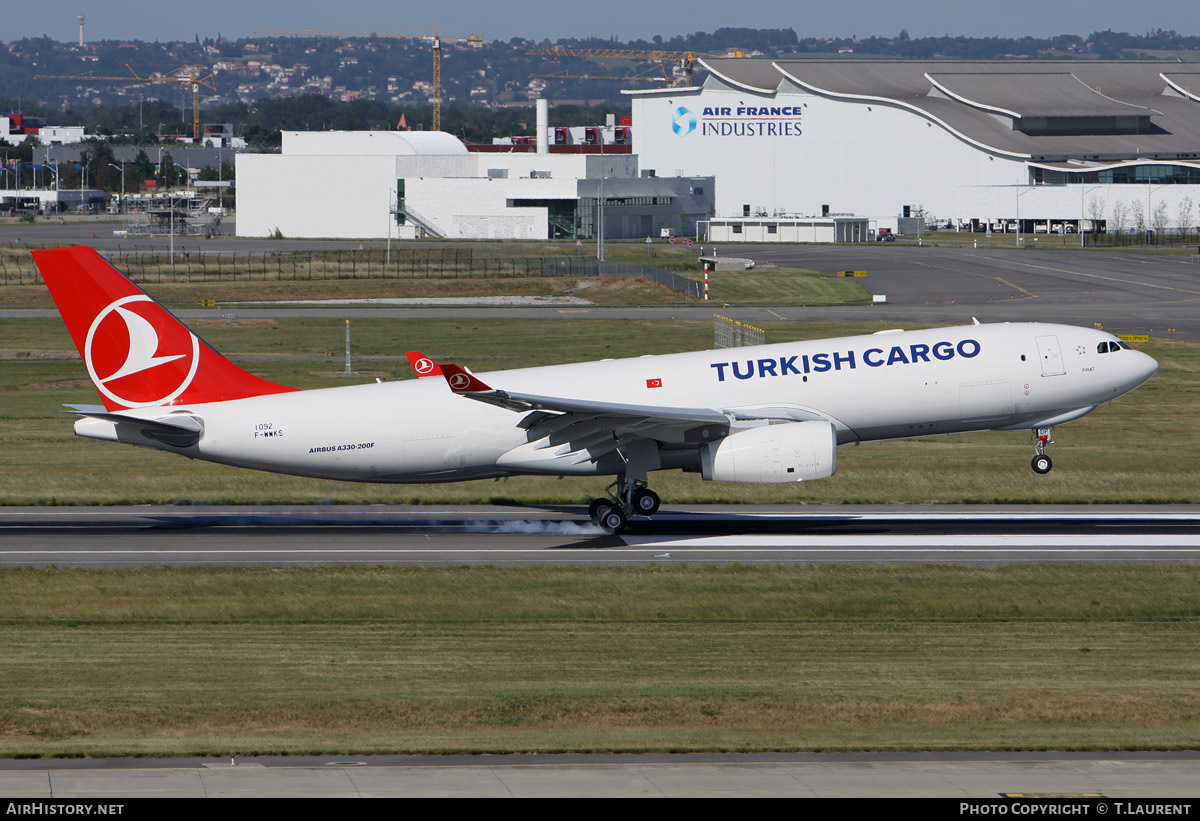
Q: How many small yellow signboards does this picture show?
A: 3